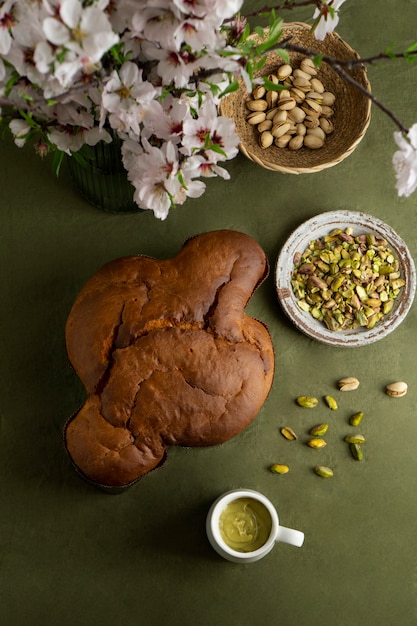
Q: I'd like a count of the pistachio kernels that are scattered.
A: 10